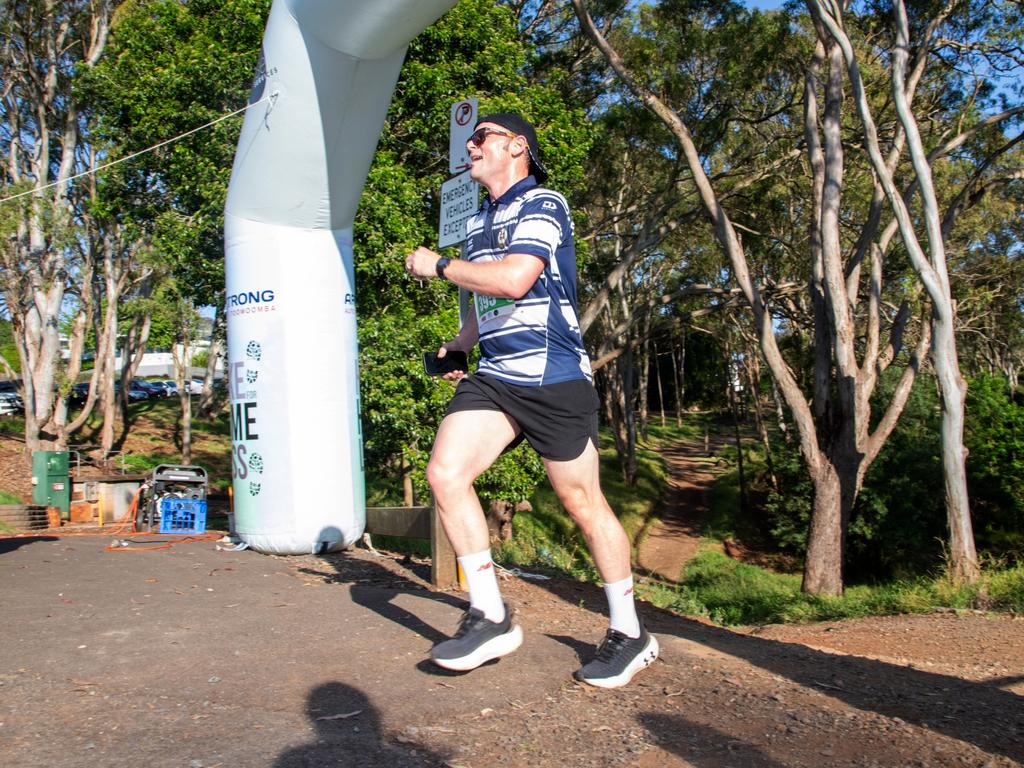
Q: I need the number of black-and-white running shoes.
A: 2